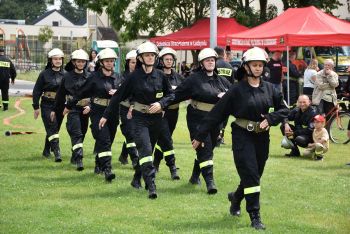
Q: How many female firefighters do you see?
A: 8